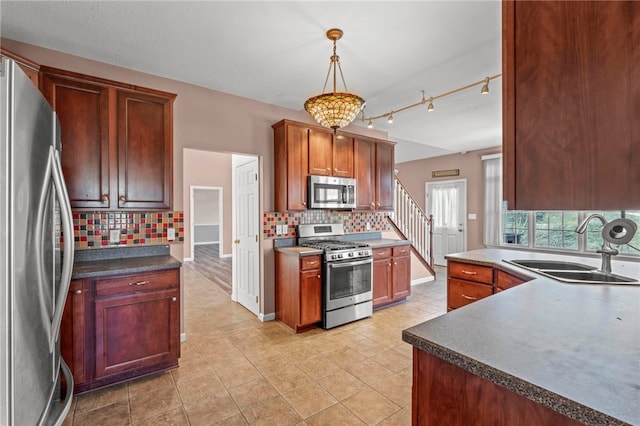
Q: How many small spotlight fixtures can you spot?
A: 4